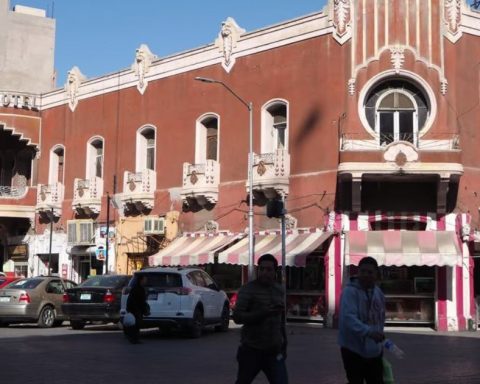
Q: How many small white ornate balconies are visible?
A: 5